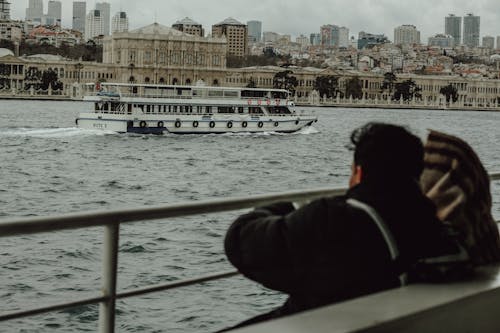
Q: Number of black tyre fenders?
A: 9